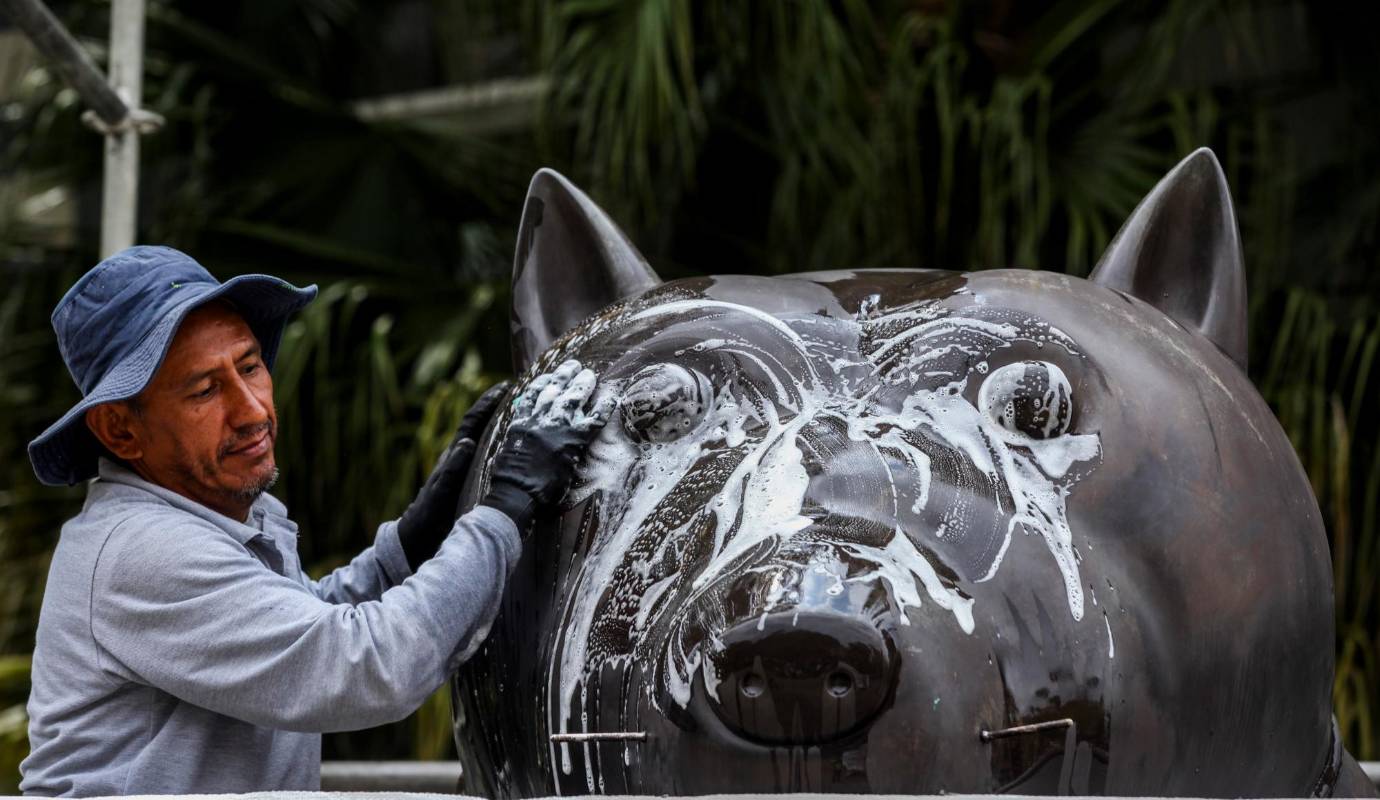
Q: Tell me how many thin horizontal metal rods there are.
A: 2